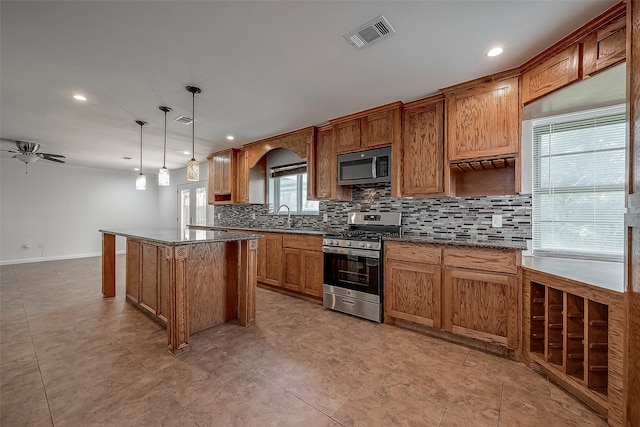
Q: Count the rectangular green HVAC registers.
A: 0